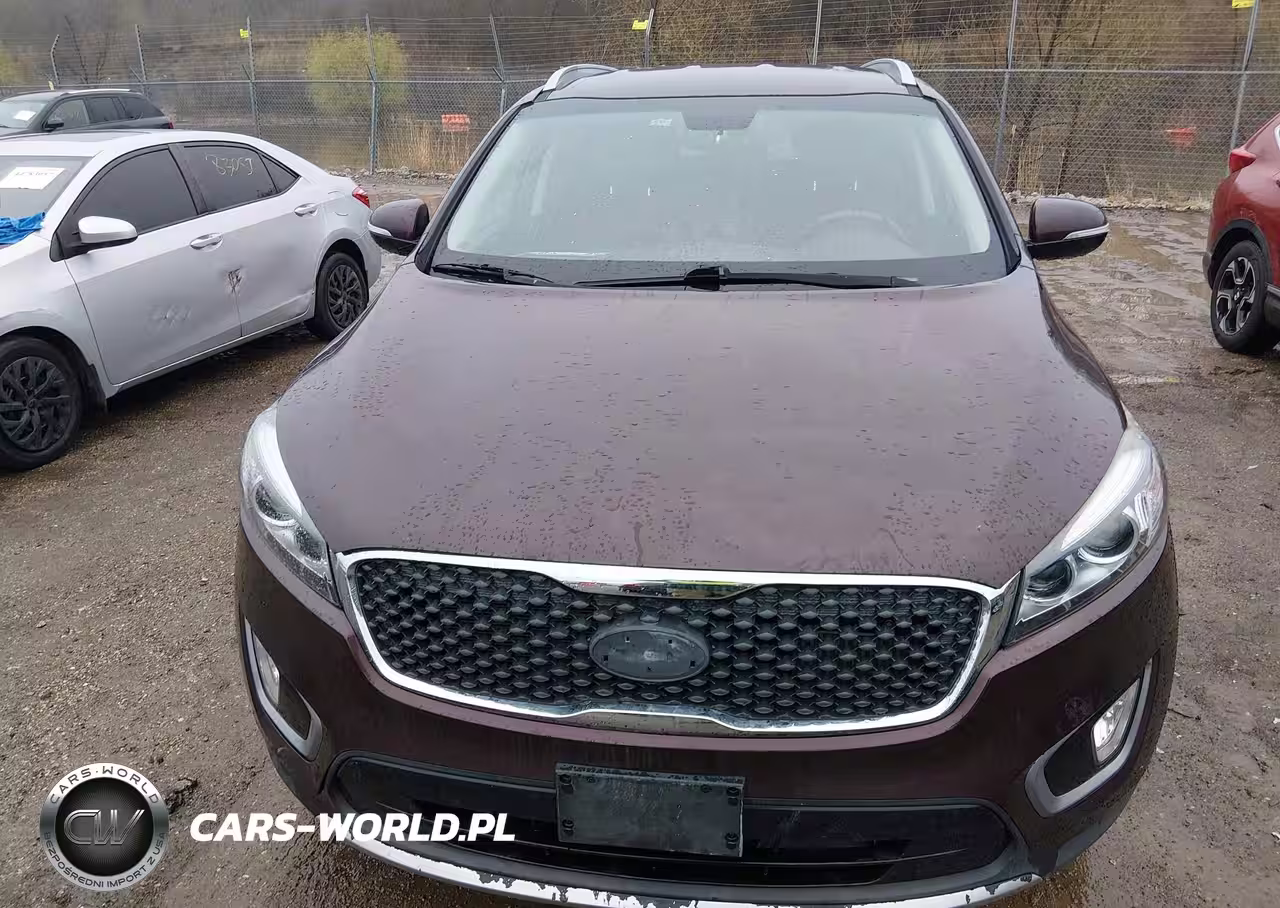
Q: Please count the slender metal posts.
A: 9